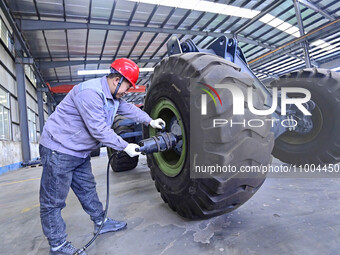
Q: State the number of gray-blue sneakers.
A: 2